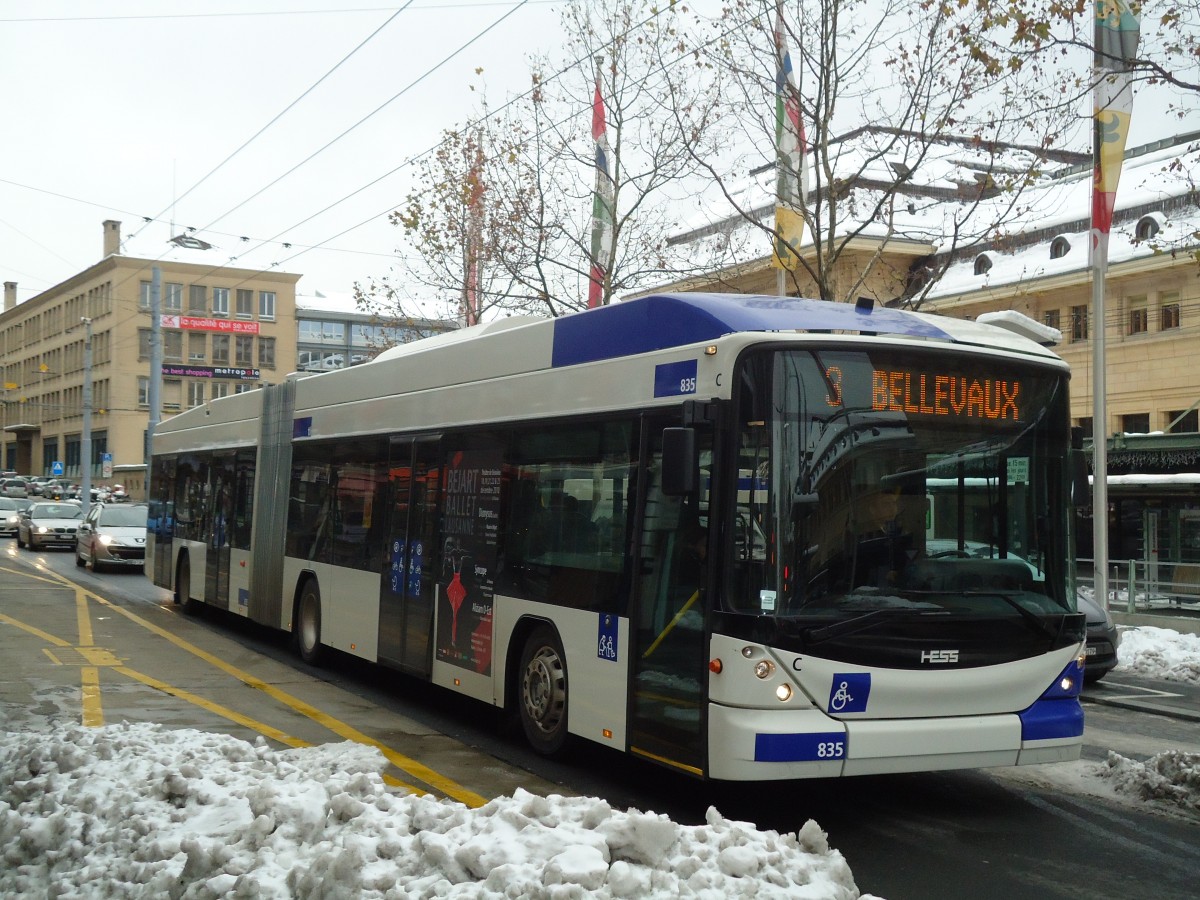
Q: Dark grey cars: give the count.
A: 1